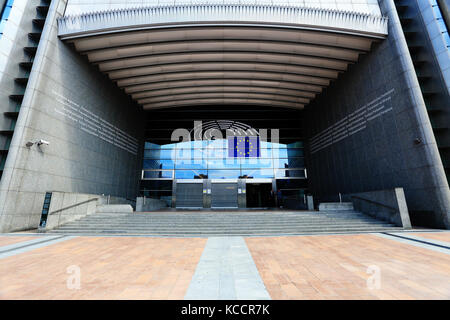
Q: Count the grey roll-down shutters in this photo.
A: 2